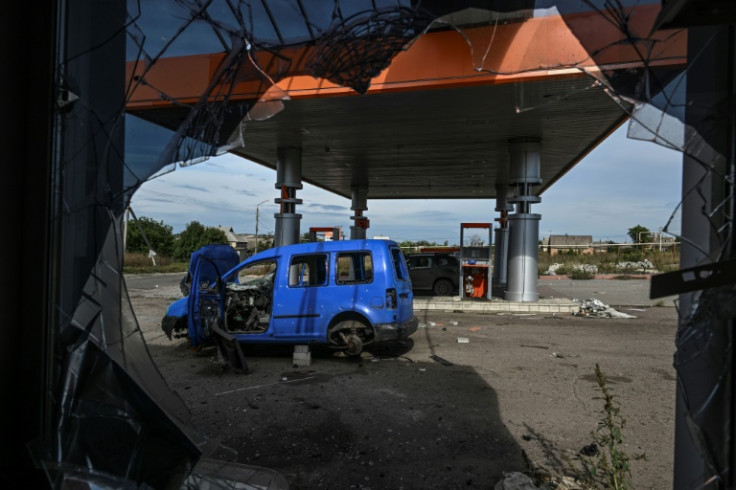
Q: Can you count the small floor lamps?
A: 0